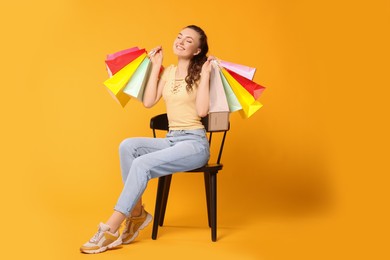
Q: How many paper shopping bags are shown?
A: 9